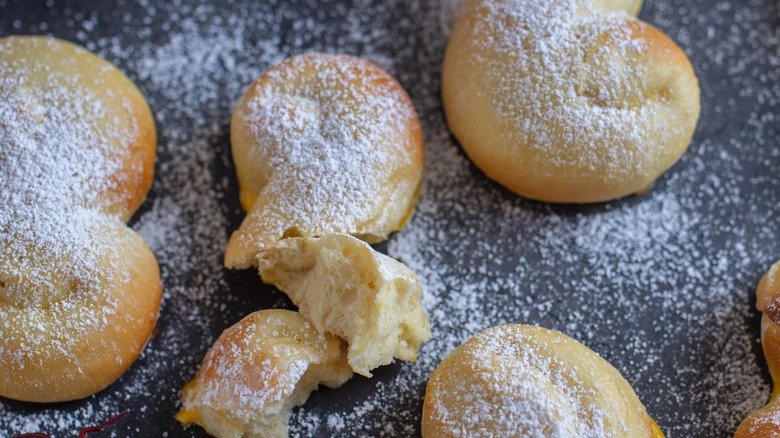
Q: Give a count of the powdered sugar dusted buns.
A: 5